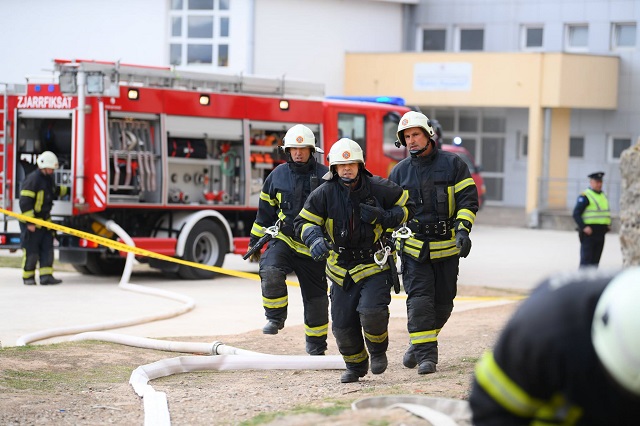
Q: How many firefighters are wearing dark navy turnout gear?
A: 5